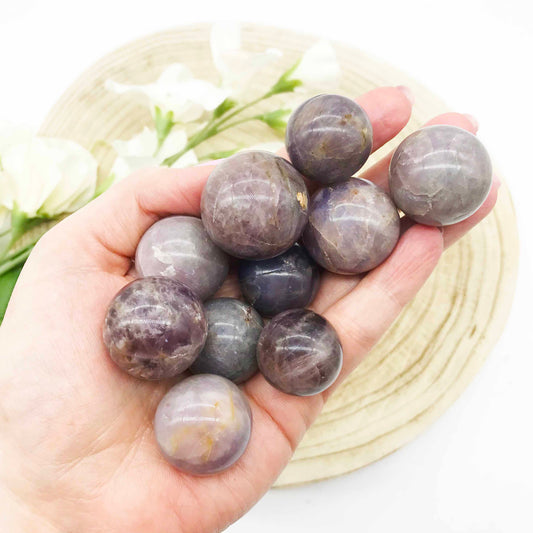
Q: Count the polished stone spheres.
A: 10